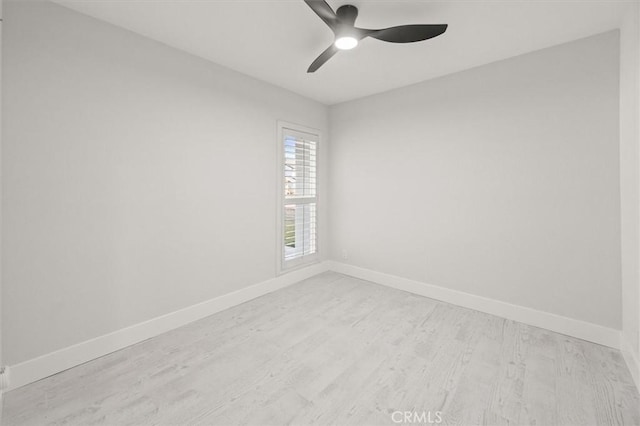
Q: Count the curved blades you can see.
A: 3